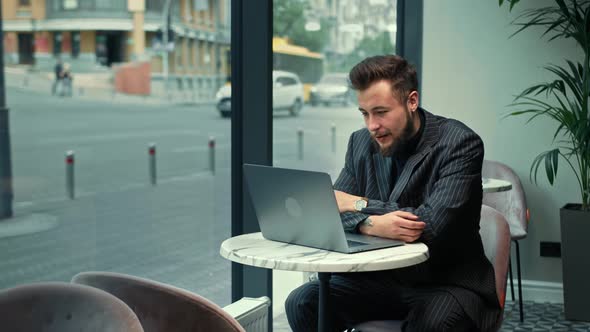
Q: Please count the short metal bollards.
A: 5